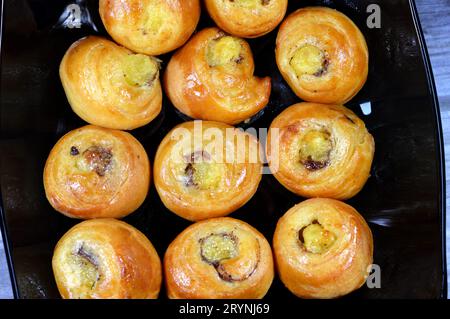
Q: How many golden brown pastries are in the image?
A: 11